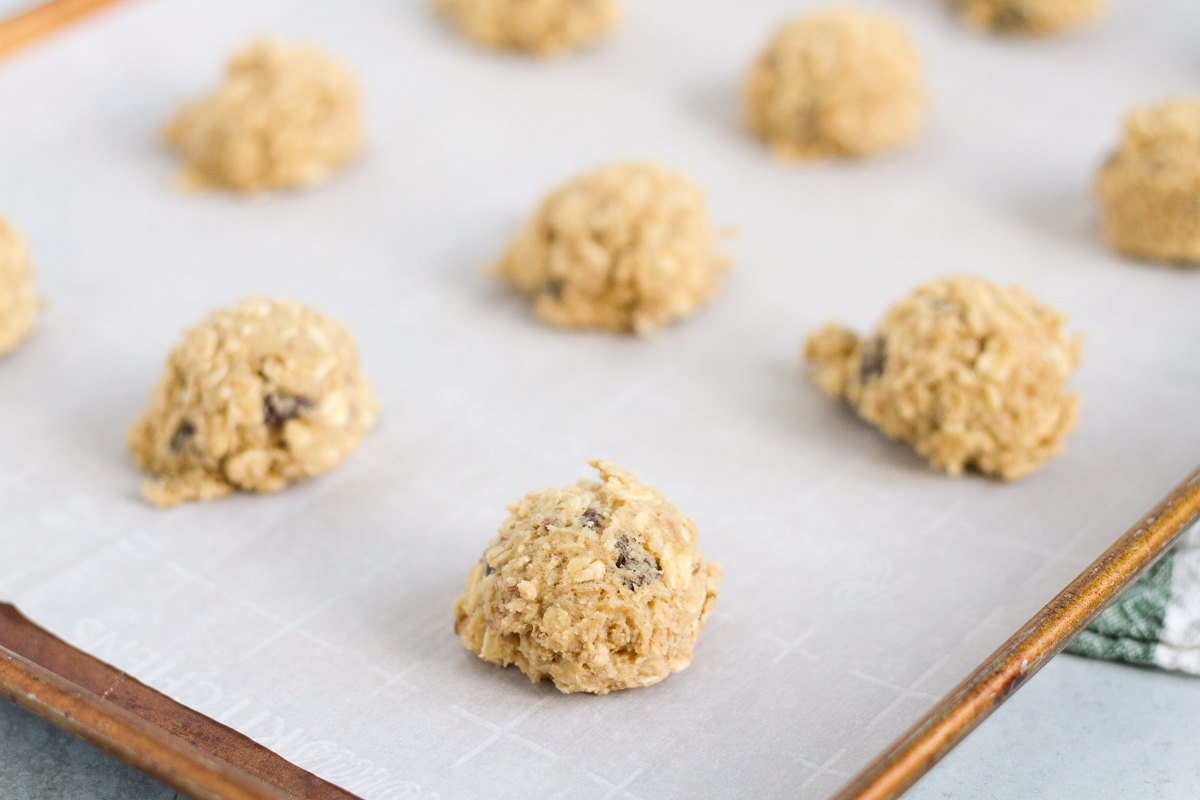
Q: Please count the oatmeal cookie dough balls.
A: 10